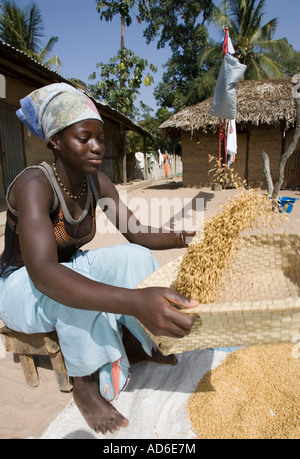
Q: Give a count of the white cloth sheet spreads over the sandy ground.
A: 1